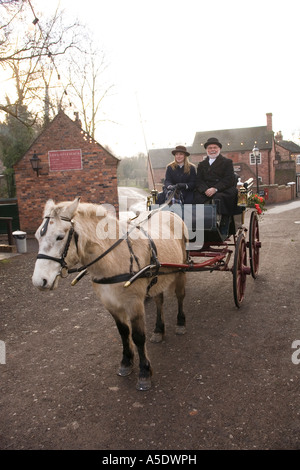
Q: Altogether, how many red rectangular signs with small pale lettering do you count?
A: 1